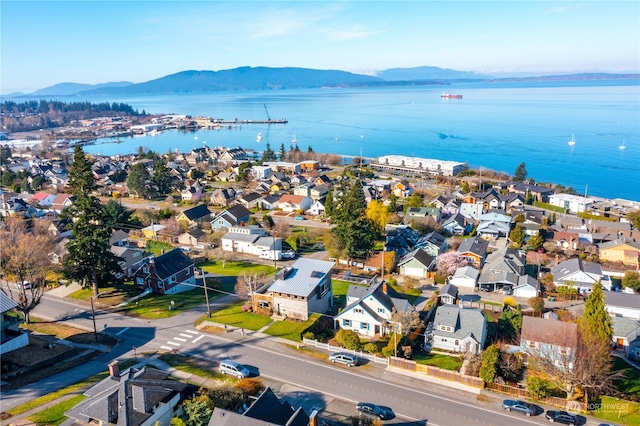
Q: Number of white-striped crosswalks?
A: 1